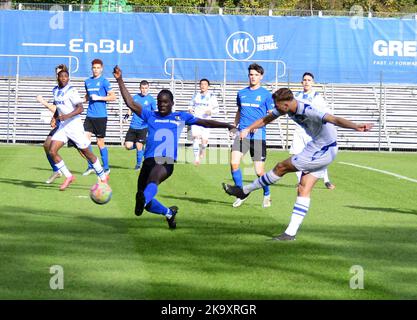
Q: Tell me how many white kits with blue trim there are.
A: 4